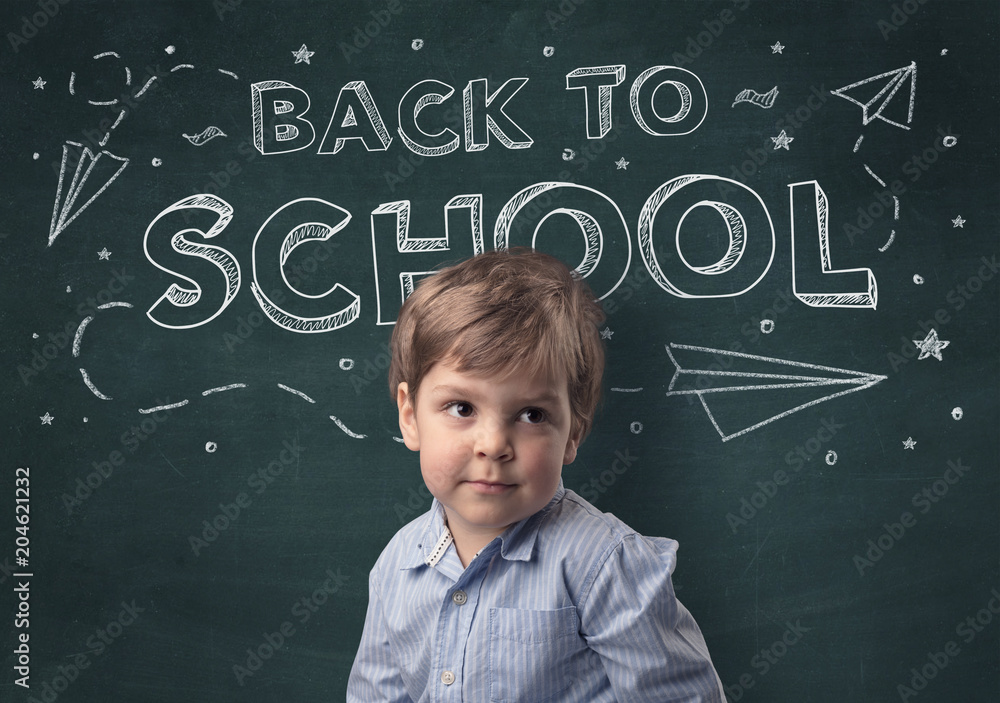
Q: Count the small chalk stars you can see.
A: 11